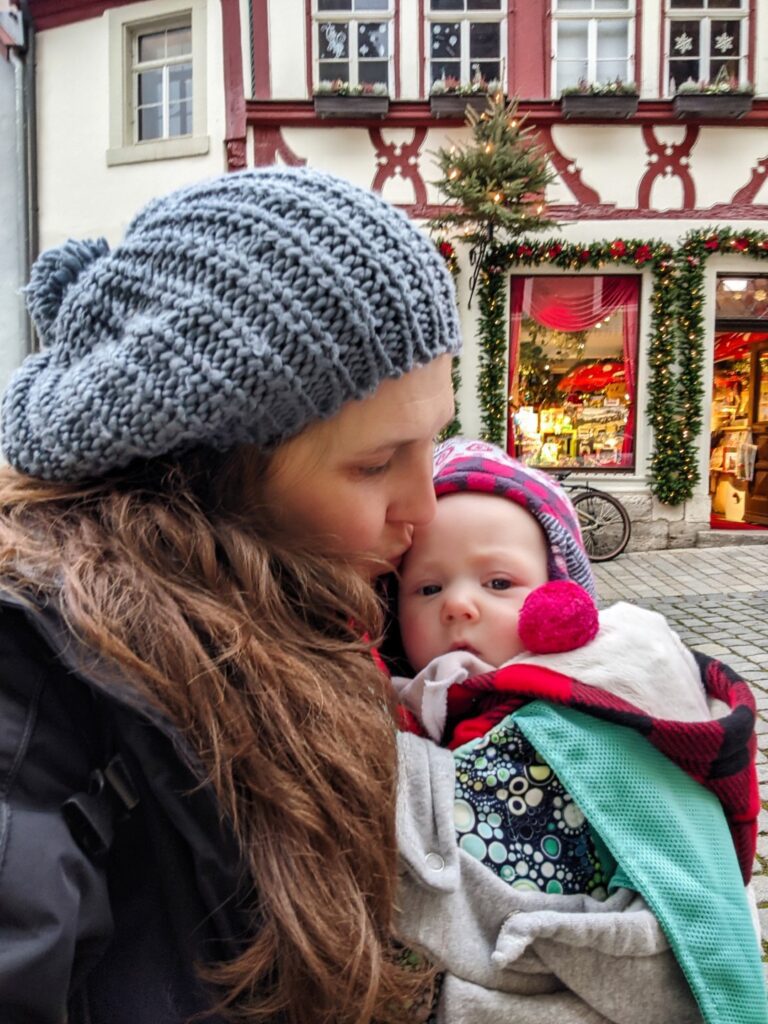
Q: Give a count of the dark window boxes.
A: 4